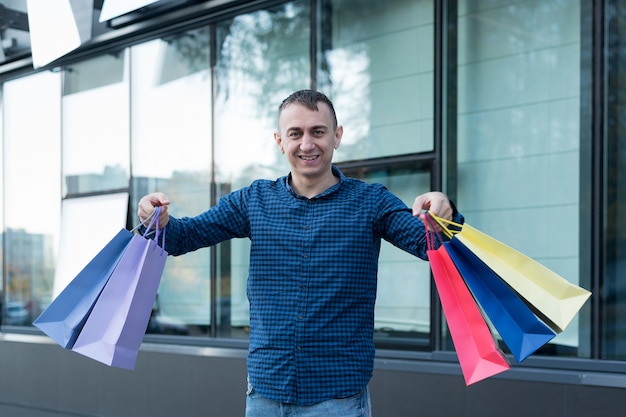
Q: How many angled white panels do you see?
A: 2